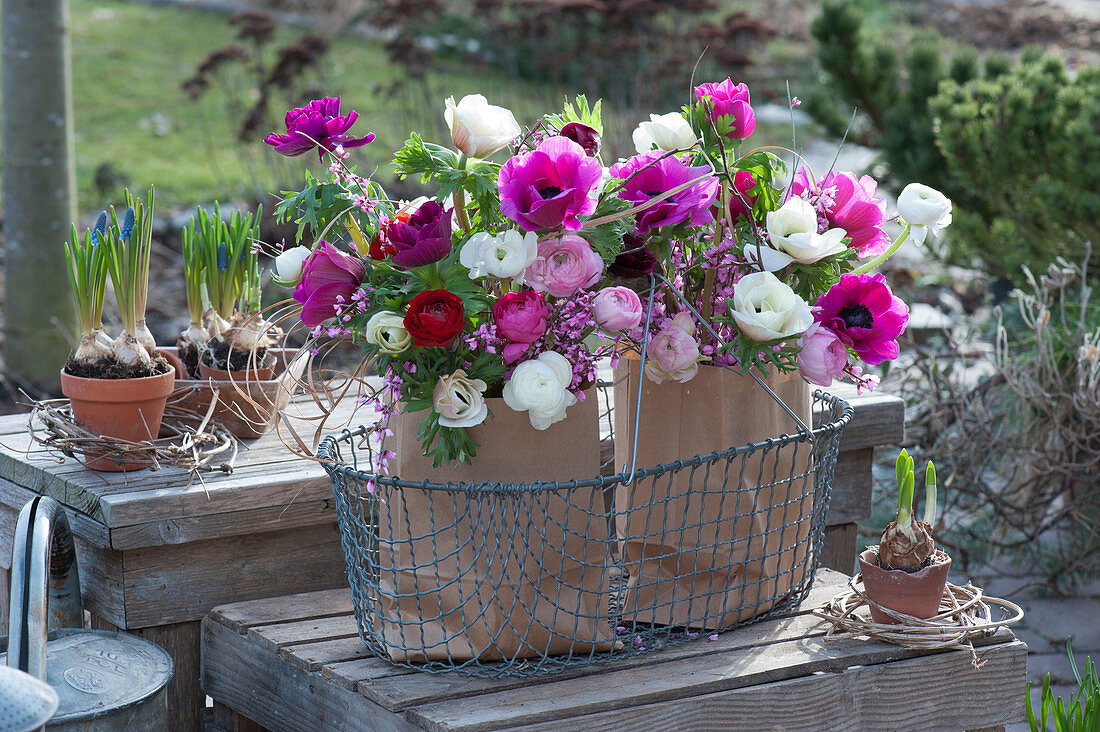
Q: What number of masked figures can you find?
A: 0